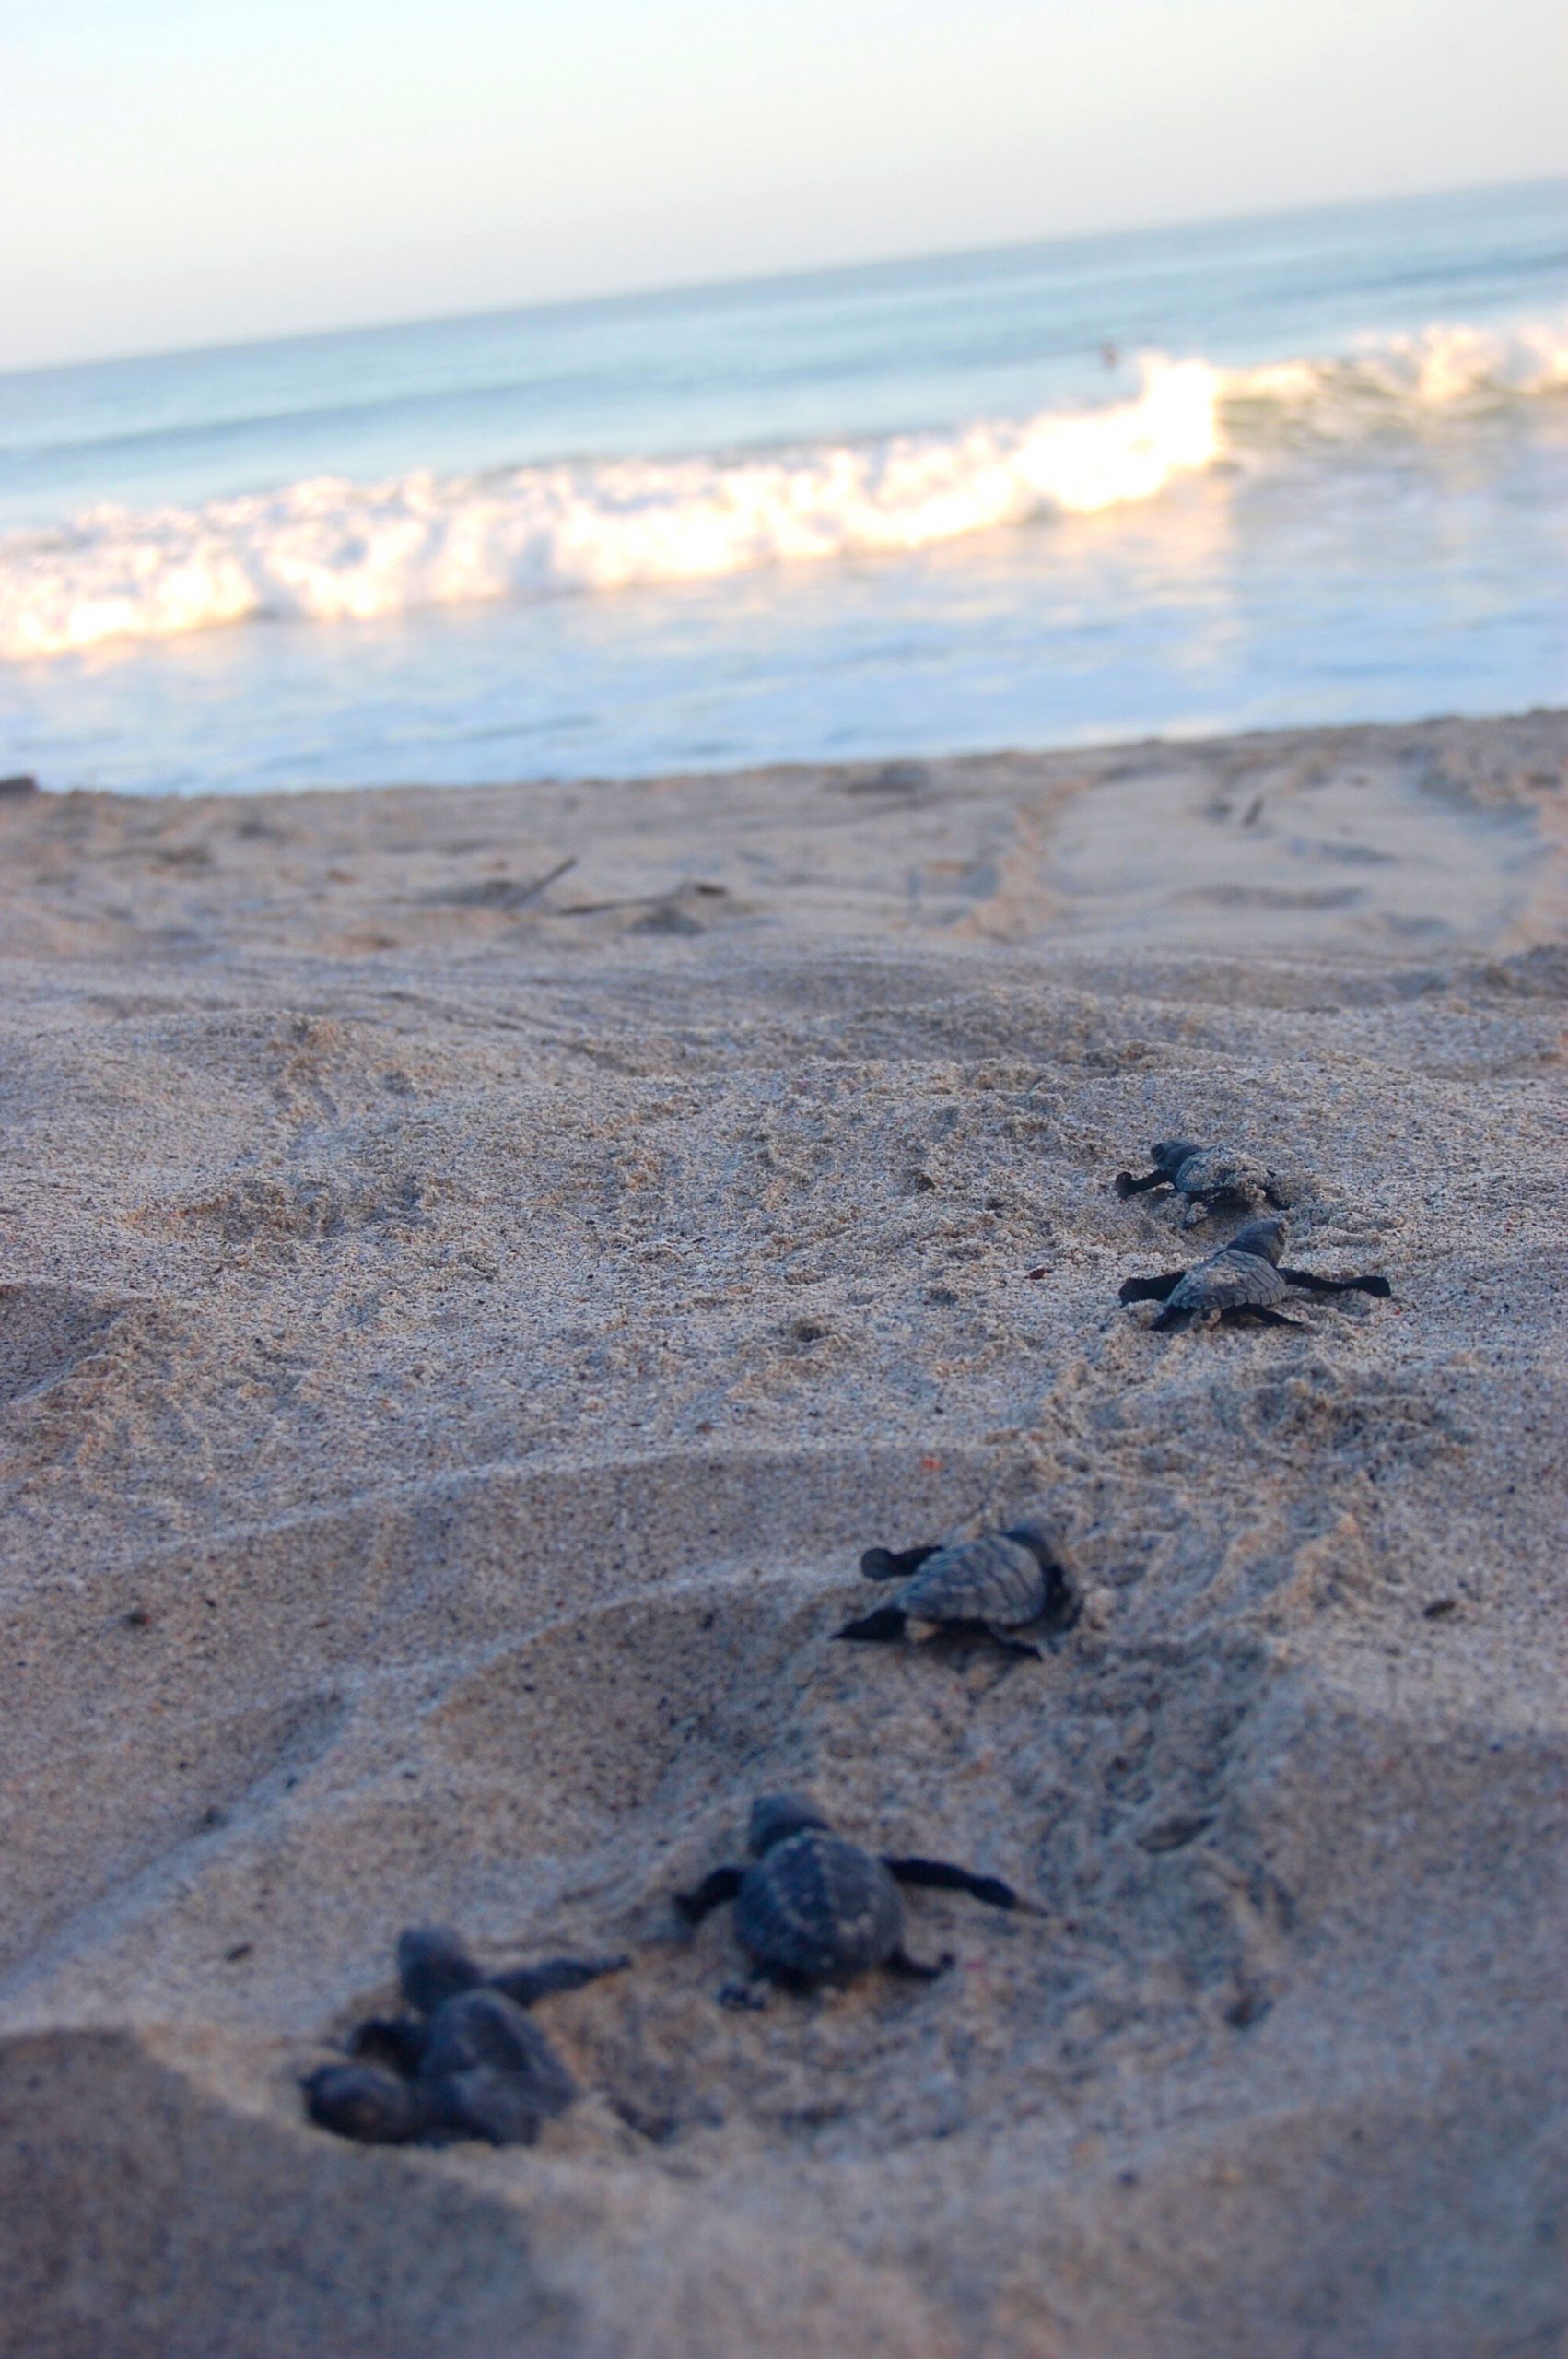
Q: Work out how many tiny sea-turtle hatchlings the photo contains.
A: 6